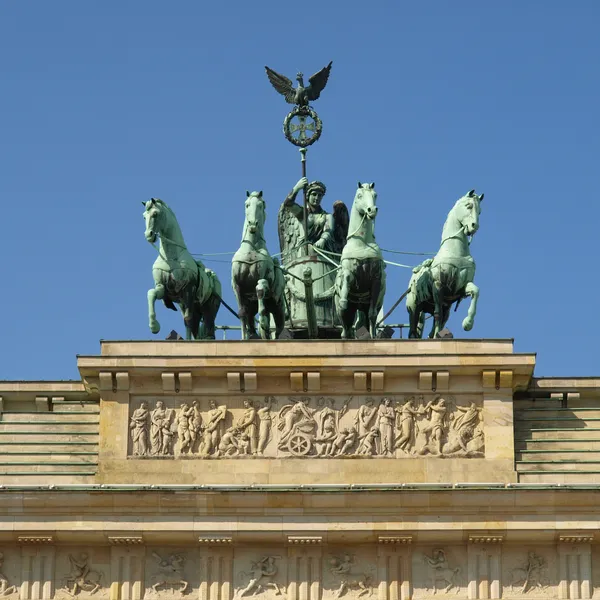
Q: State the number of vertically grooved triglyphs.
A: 7